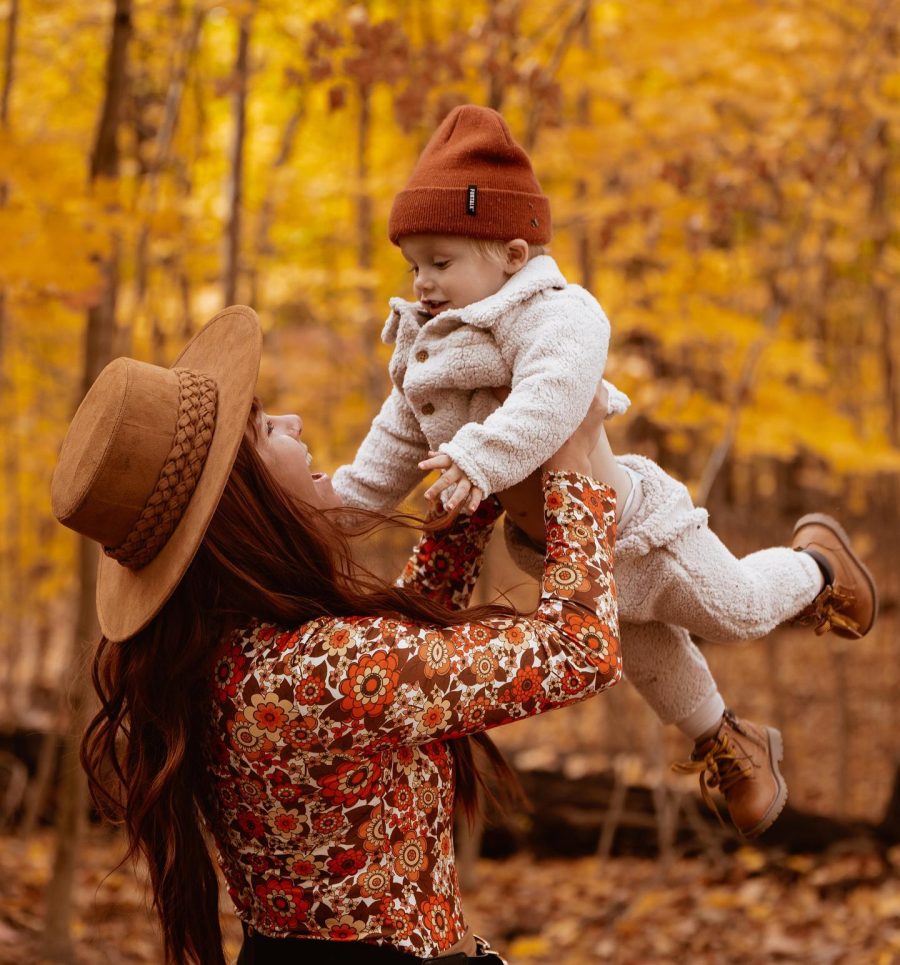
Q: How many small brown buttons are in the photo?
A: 2